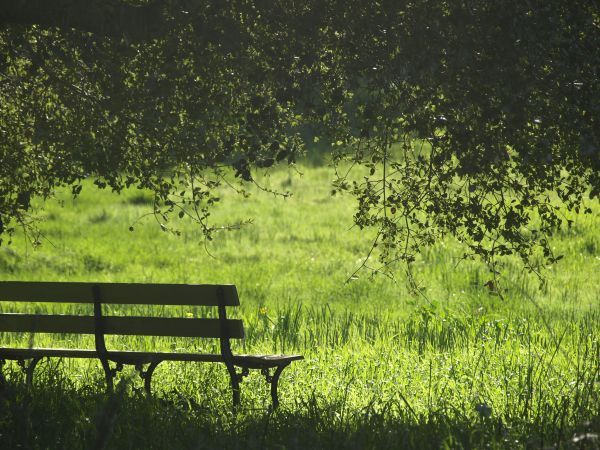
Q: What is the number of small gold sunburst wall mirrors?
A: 0